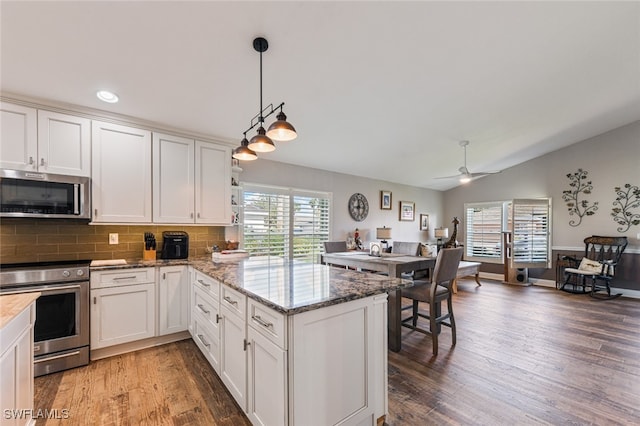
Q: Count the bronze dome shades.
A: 3